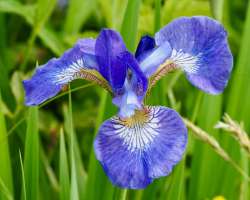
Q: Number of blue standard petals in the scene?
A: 3